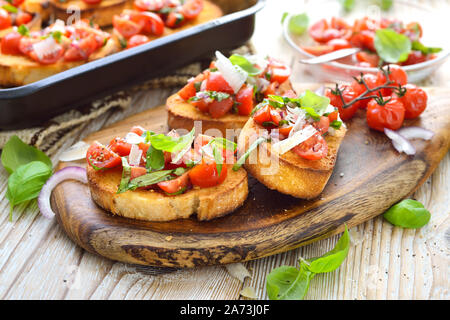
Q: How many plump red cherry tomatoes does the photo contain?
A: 5